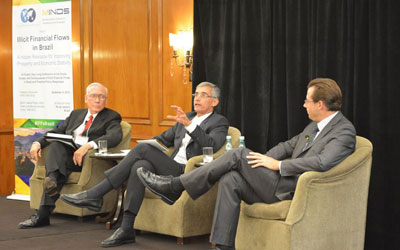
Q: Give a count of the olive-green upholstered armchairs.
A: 3